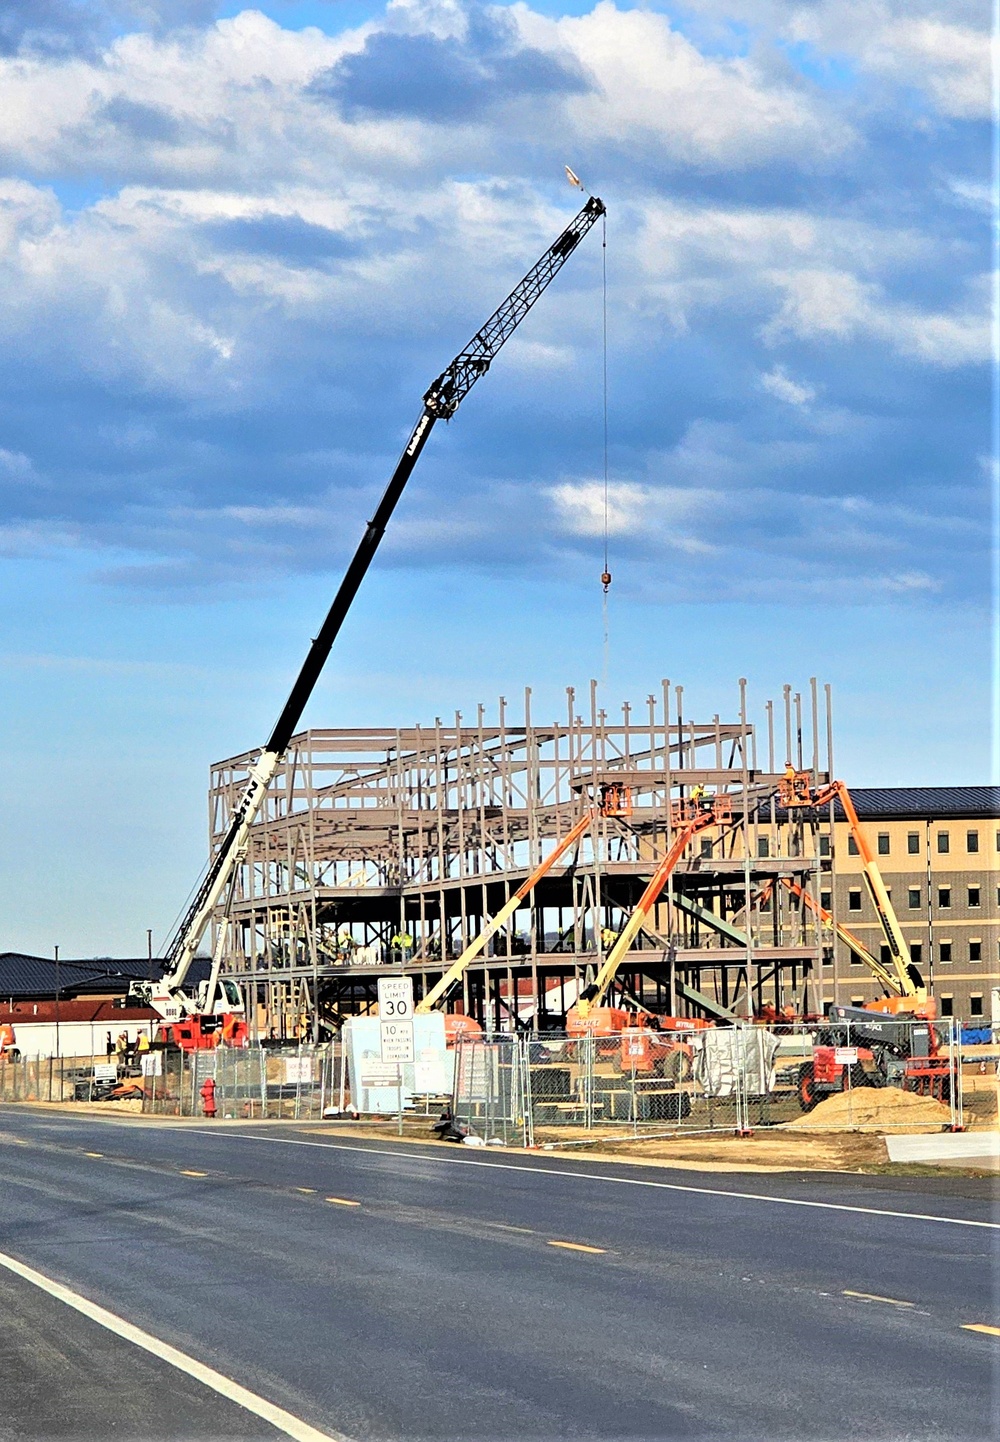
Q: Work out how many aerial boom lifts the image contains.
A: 4